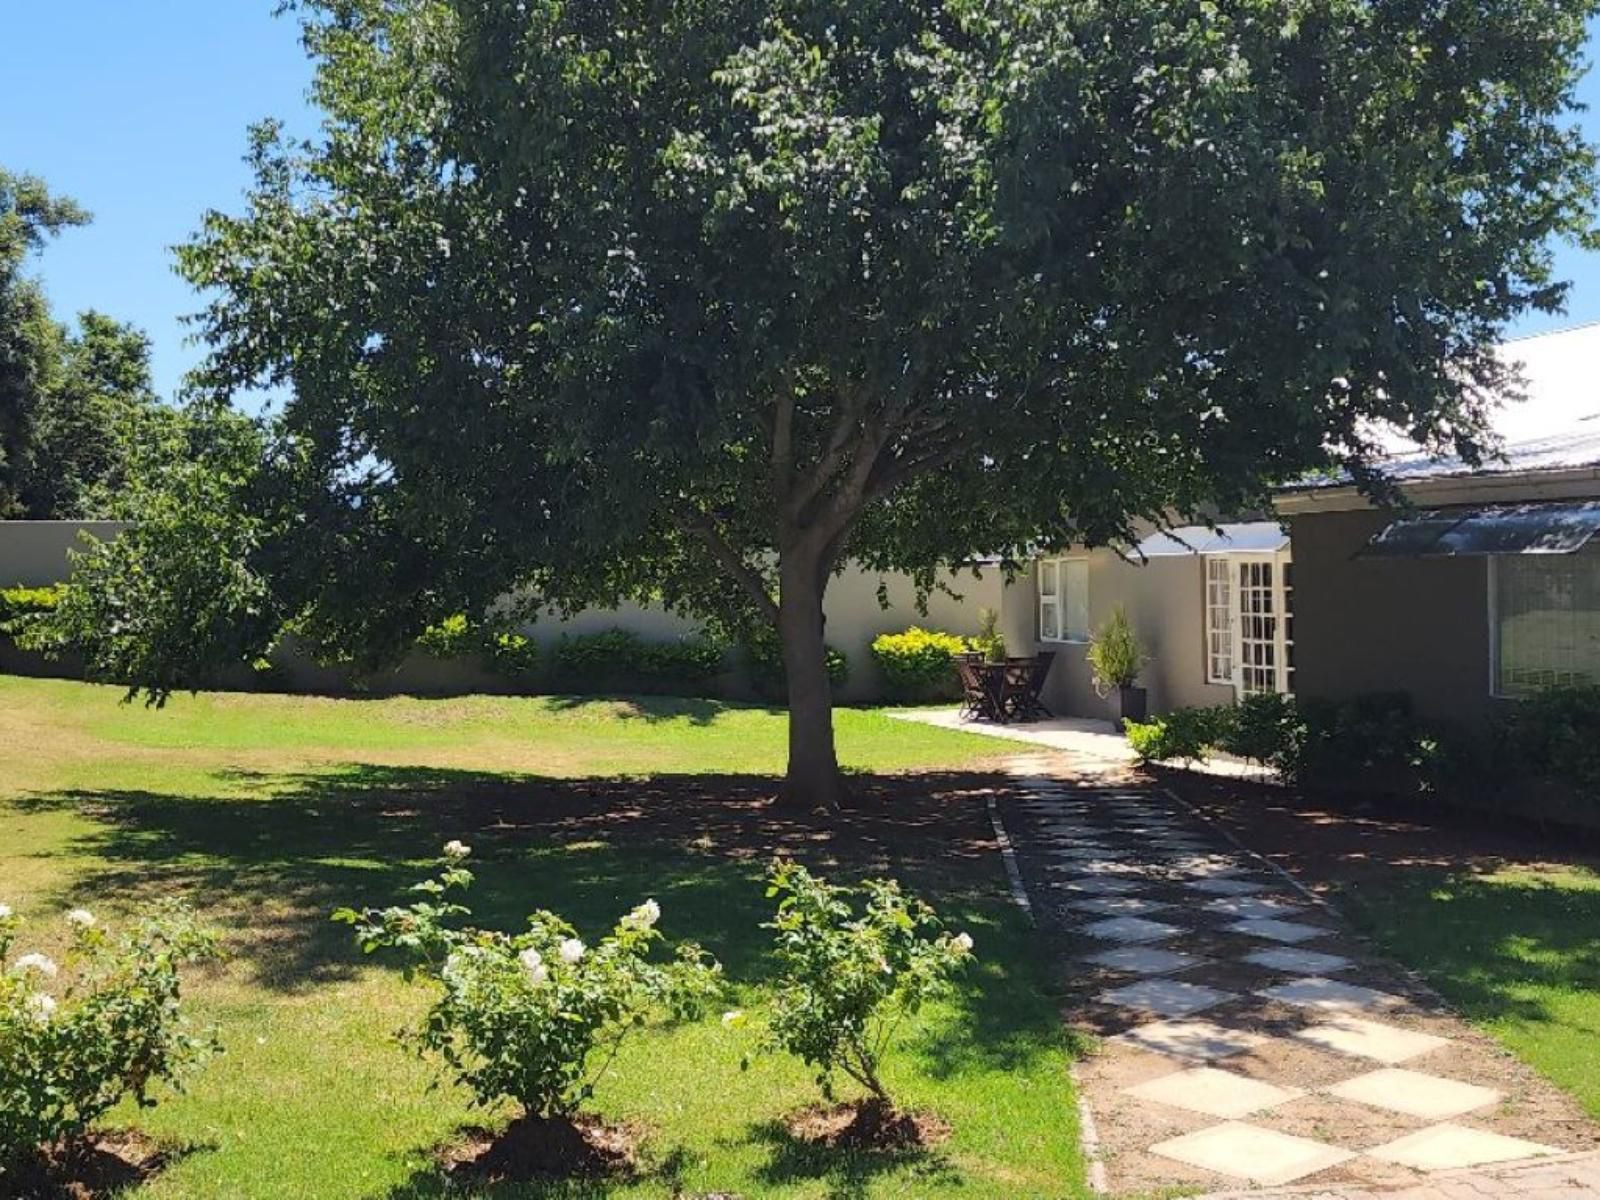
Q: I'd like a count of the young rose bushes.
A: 3